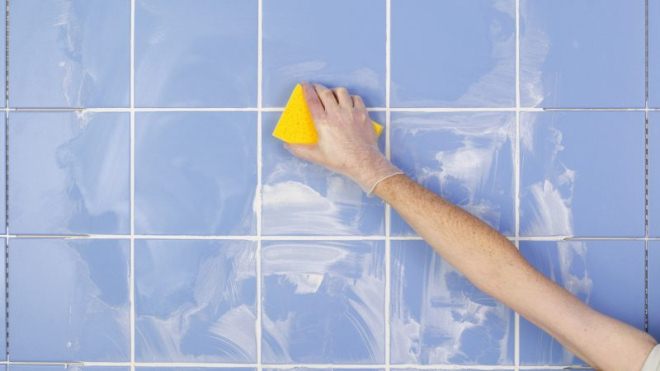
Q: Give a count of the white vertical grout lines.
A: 4